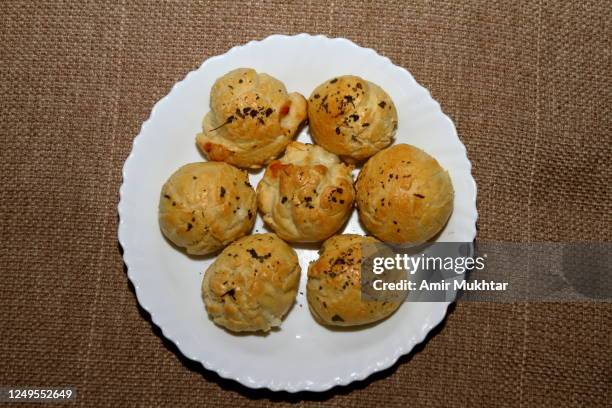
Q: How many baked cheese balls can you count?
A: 7